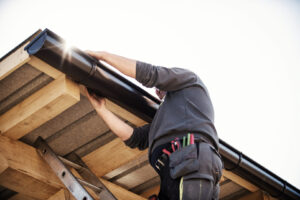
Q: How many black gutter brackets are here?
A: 3